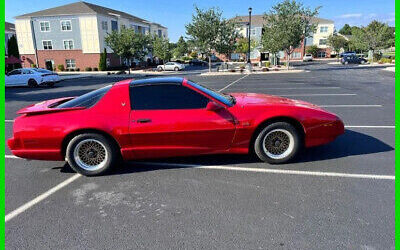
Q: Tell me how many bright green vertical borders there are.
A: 2